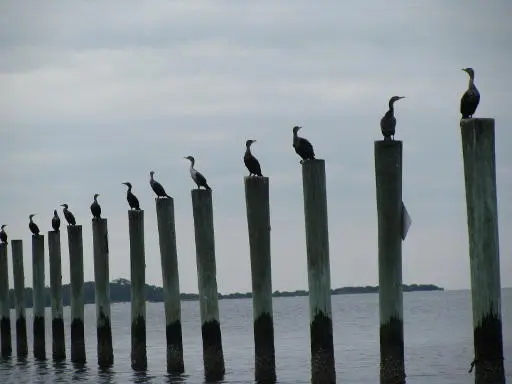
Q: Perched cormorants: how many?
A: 12